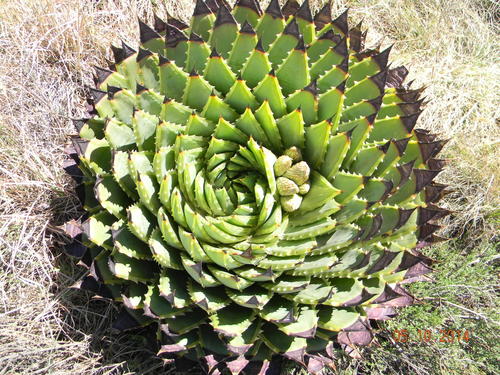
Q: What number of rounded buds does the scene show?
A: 6